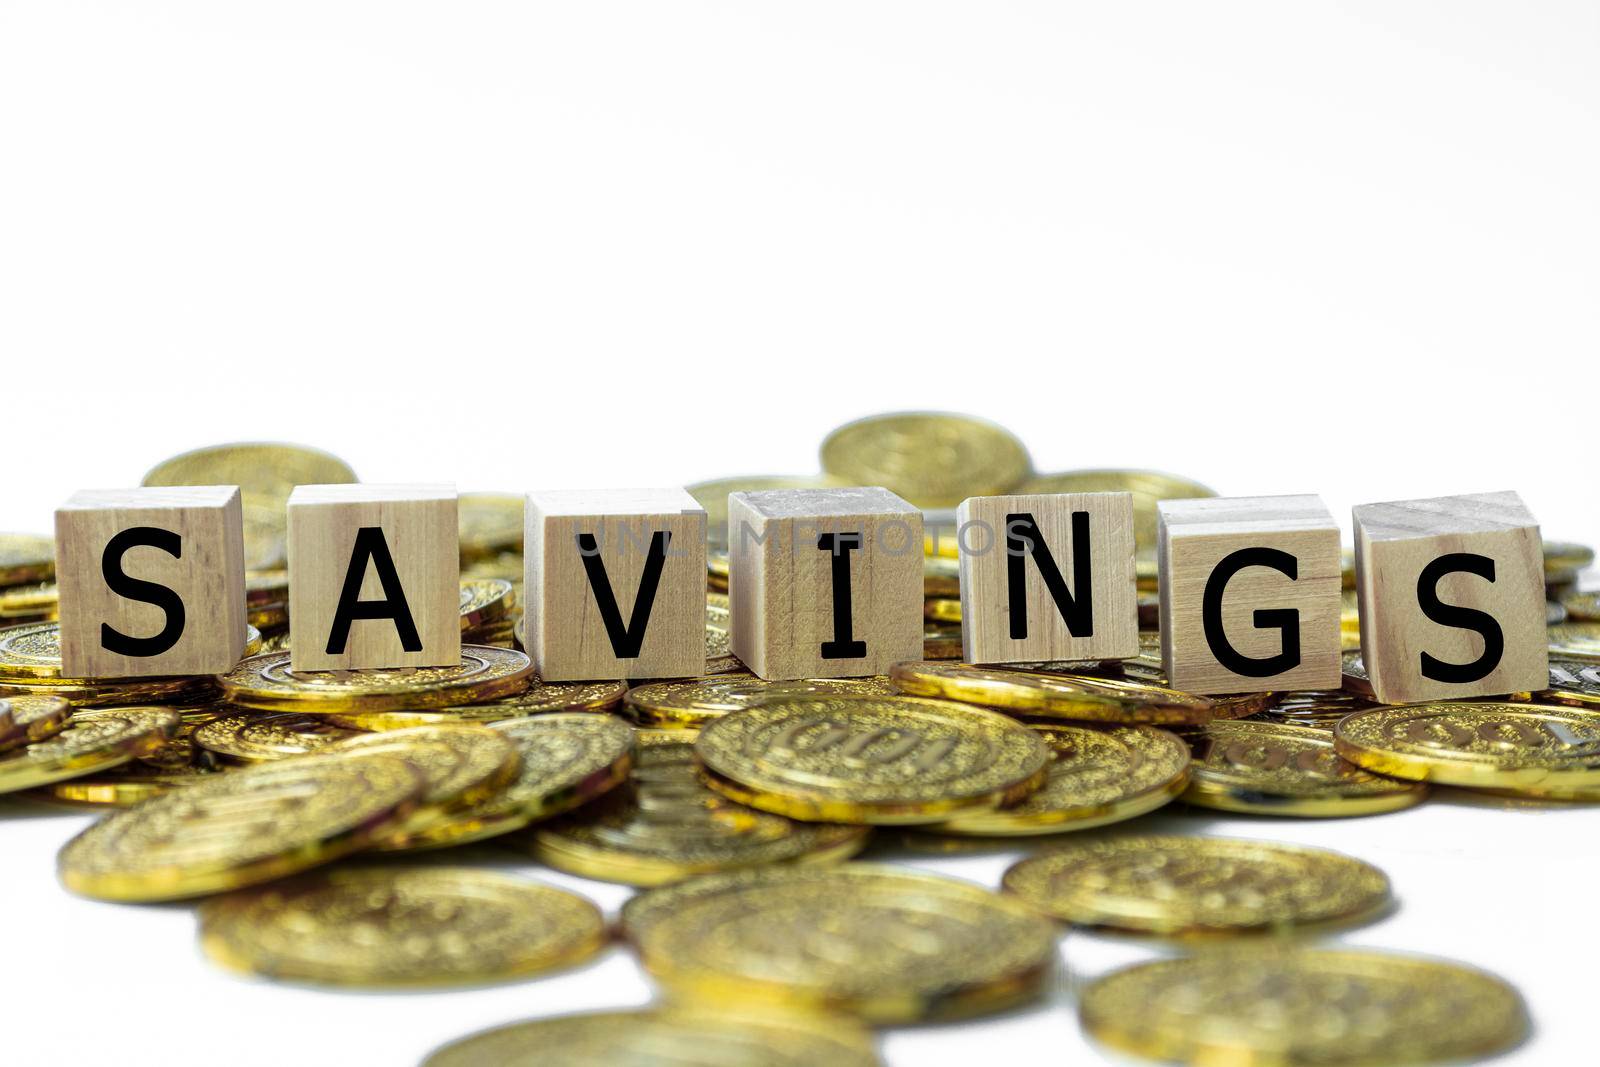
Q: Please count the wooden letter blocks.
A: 7